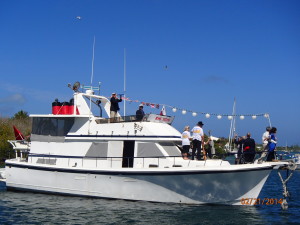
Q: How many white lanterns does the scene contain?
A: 9